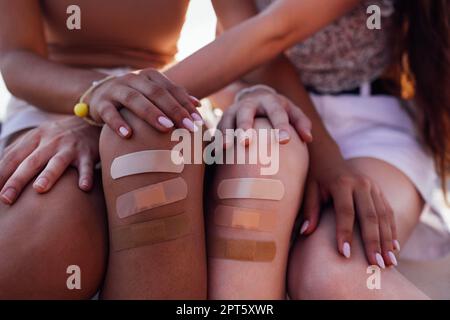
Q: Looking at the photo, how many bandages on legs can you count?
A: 6